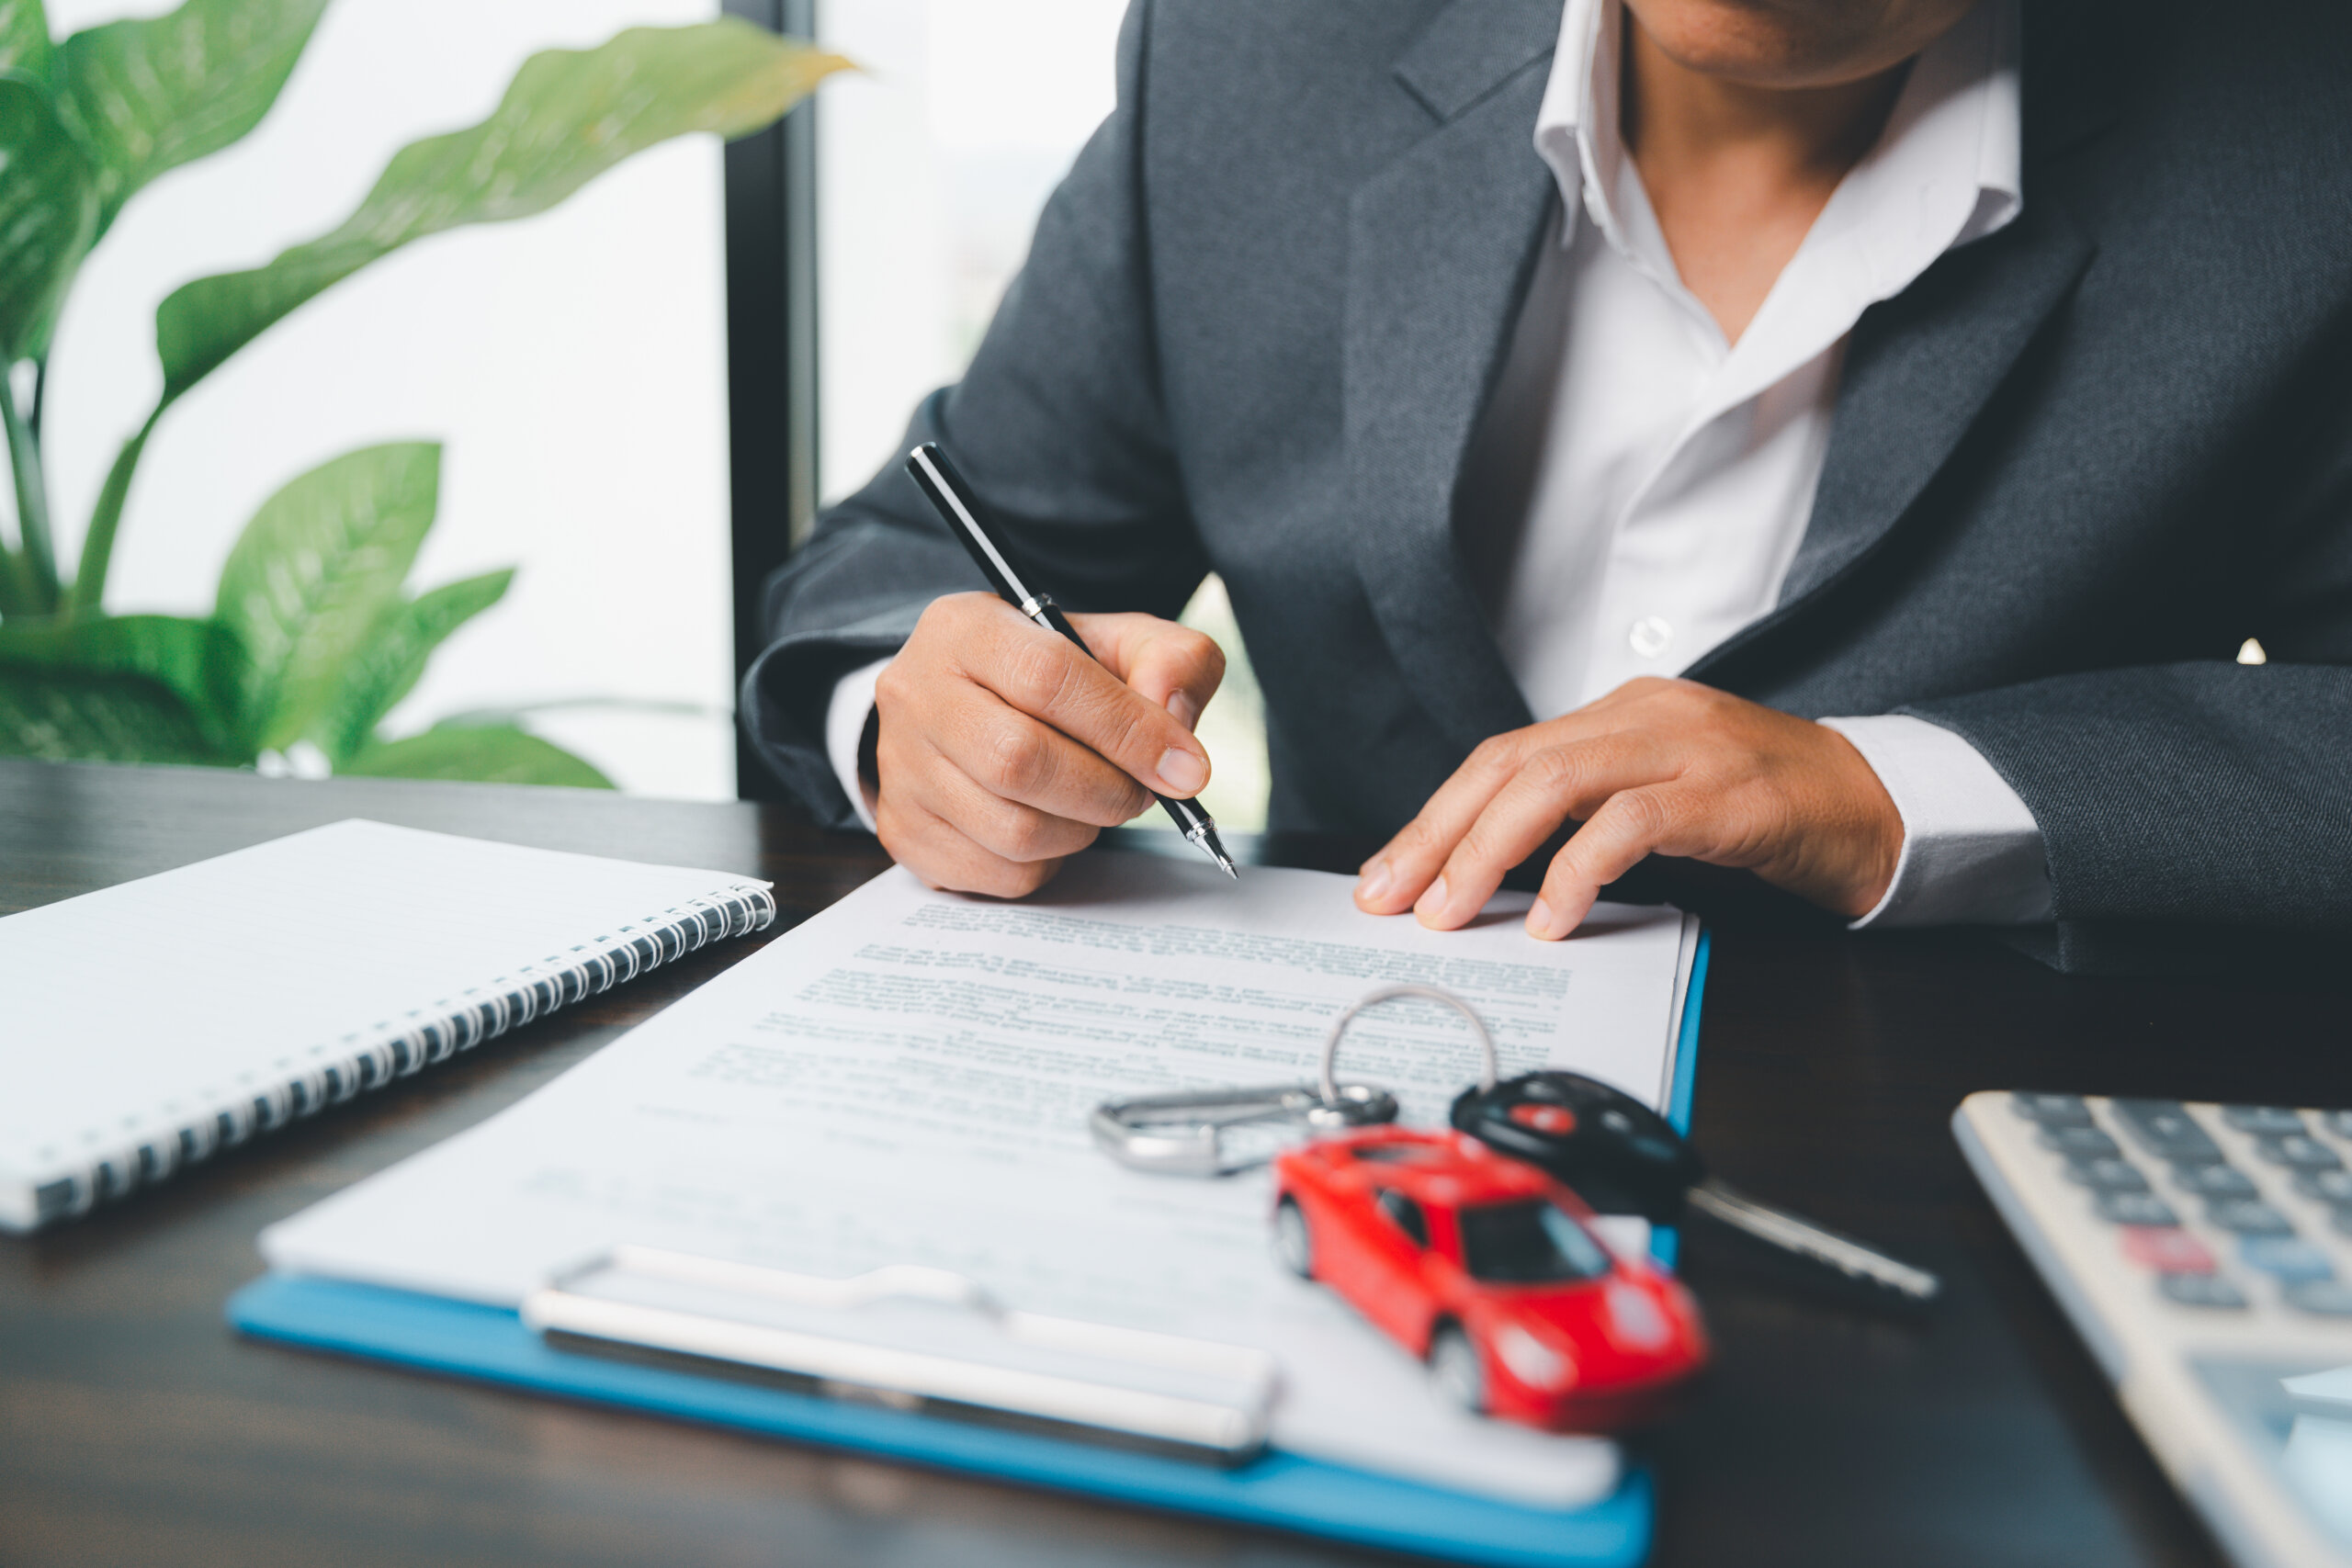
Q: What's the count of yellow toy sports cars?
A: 0